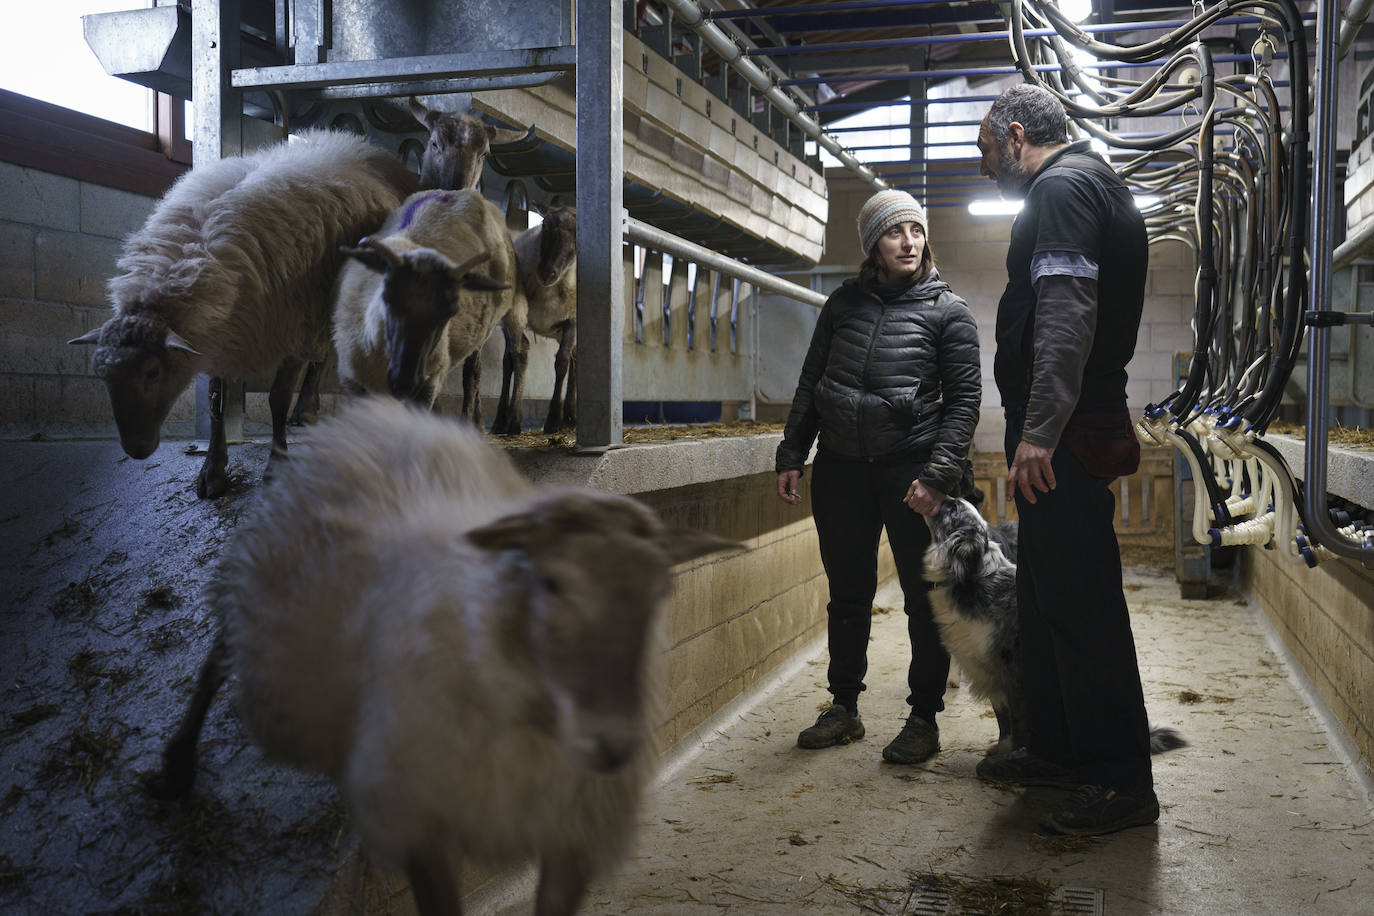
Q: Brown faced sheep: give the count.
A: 5